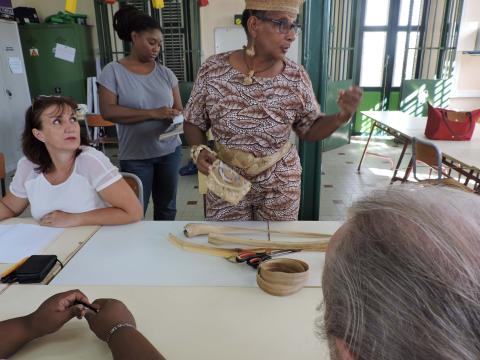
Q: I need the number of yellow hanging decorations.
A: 2